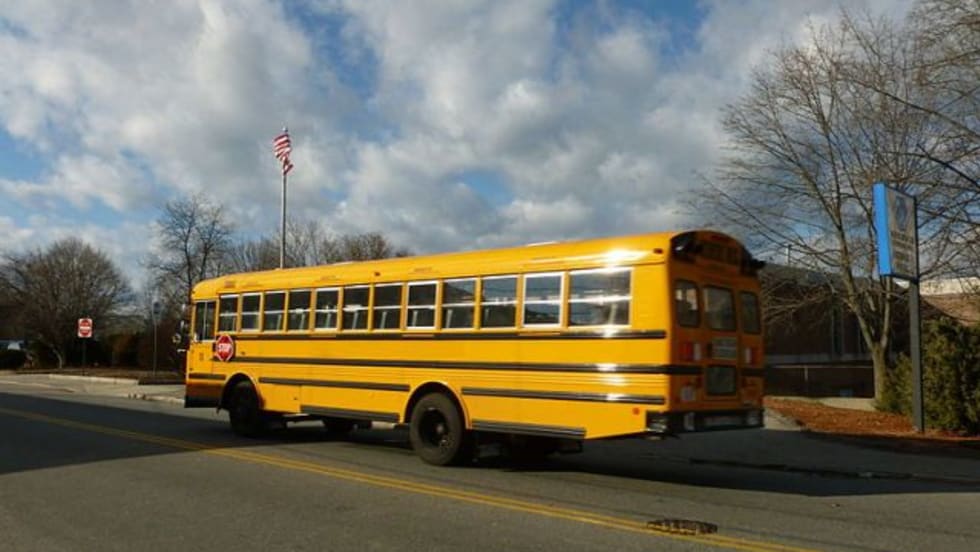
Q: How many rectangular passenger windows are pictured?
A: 12